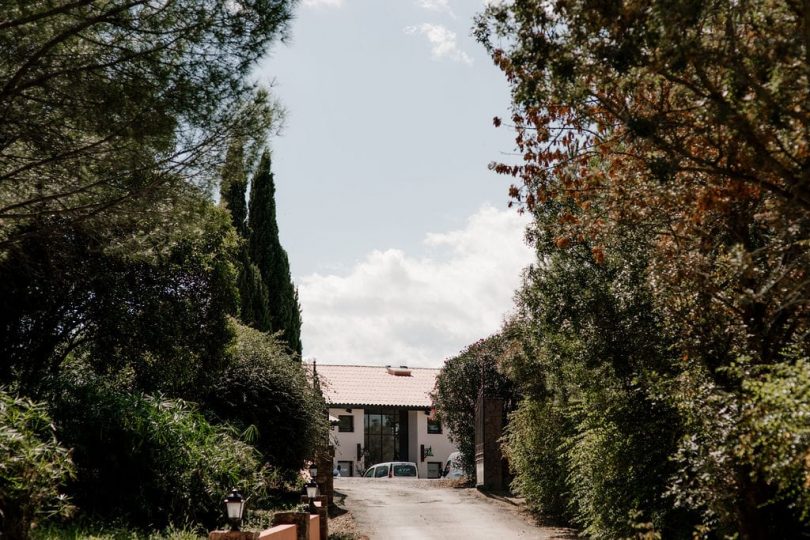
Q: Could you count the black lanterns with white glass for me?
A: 3